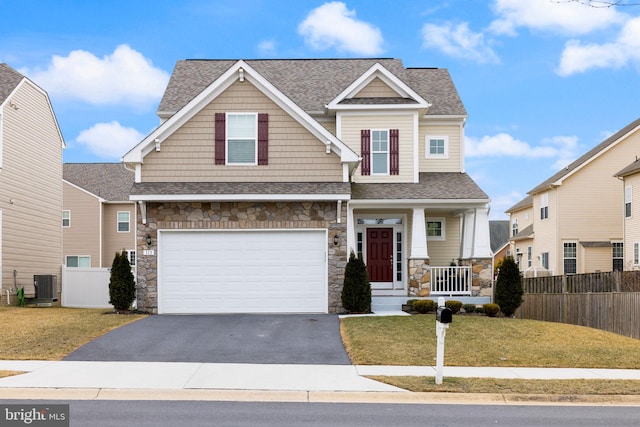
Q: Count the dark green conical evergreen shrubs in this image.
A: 3